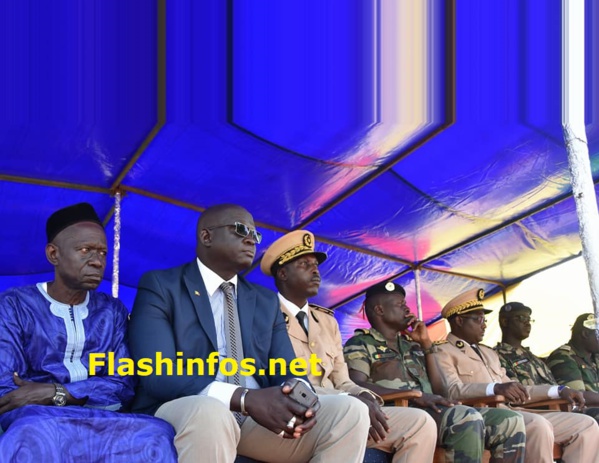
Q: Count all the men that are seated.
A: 7